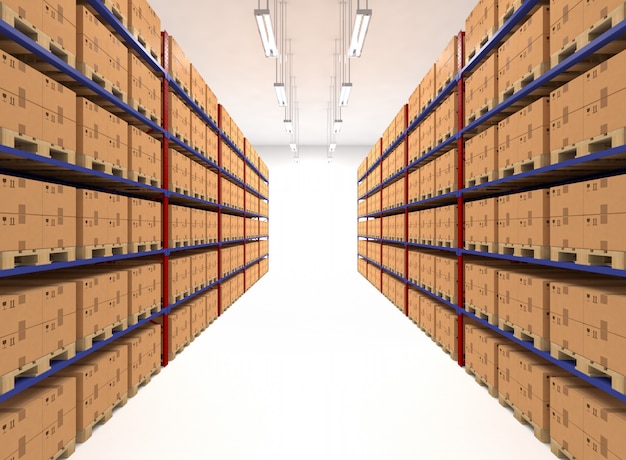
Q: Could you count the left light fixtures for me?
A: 5